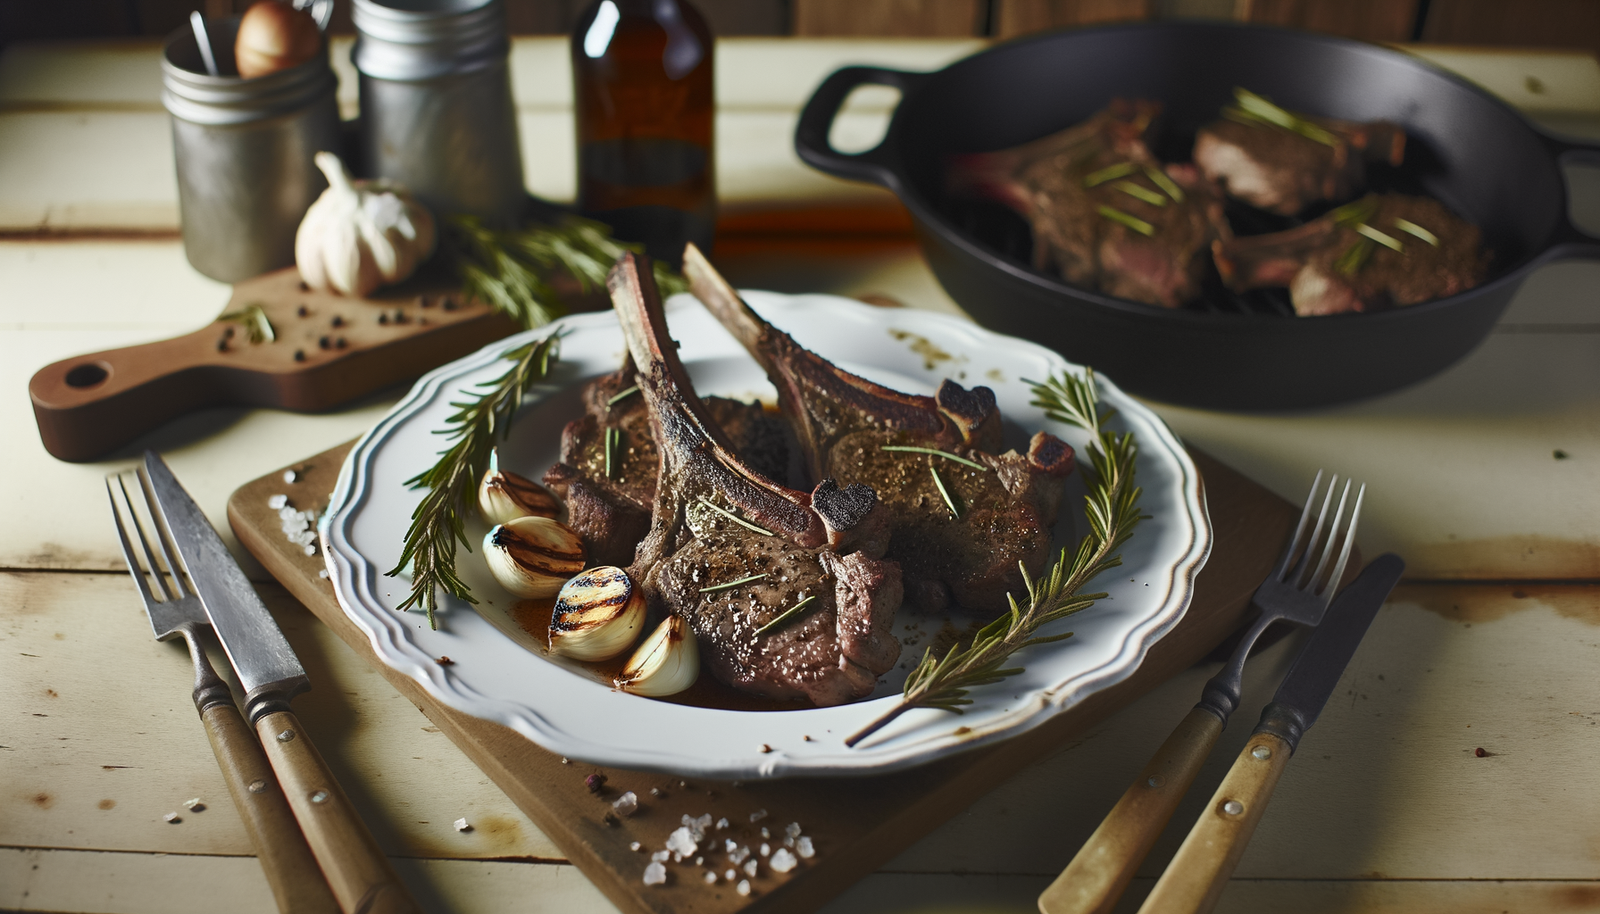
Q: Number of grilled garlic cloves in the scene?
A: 4